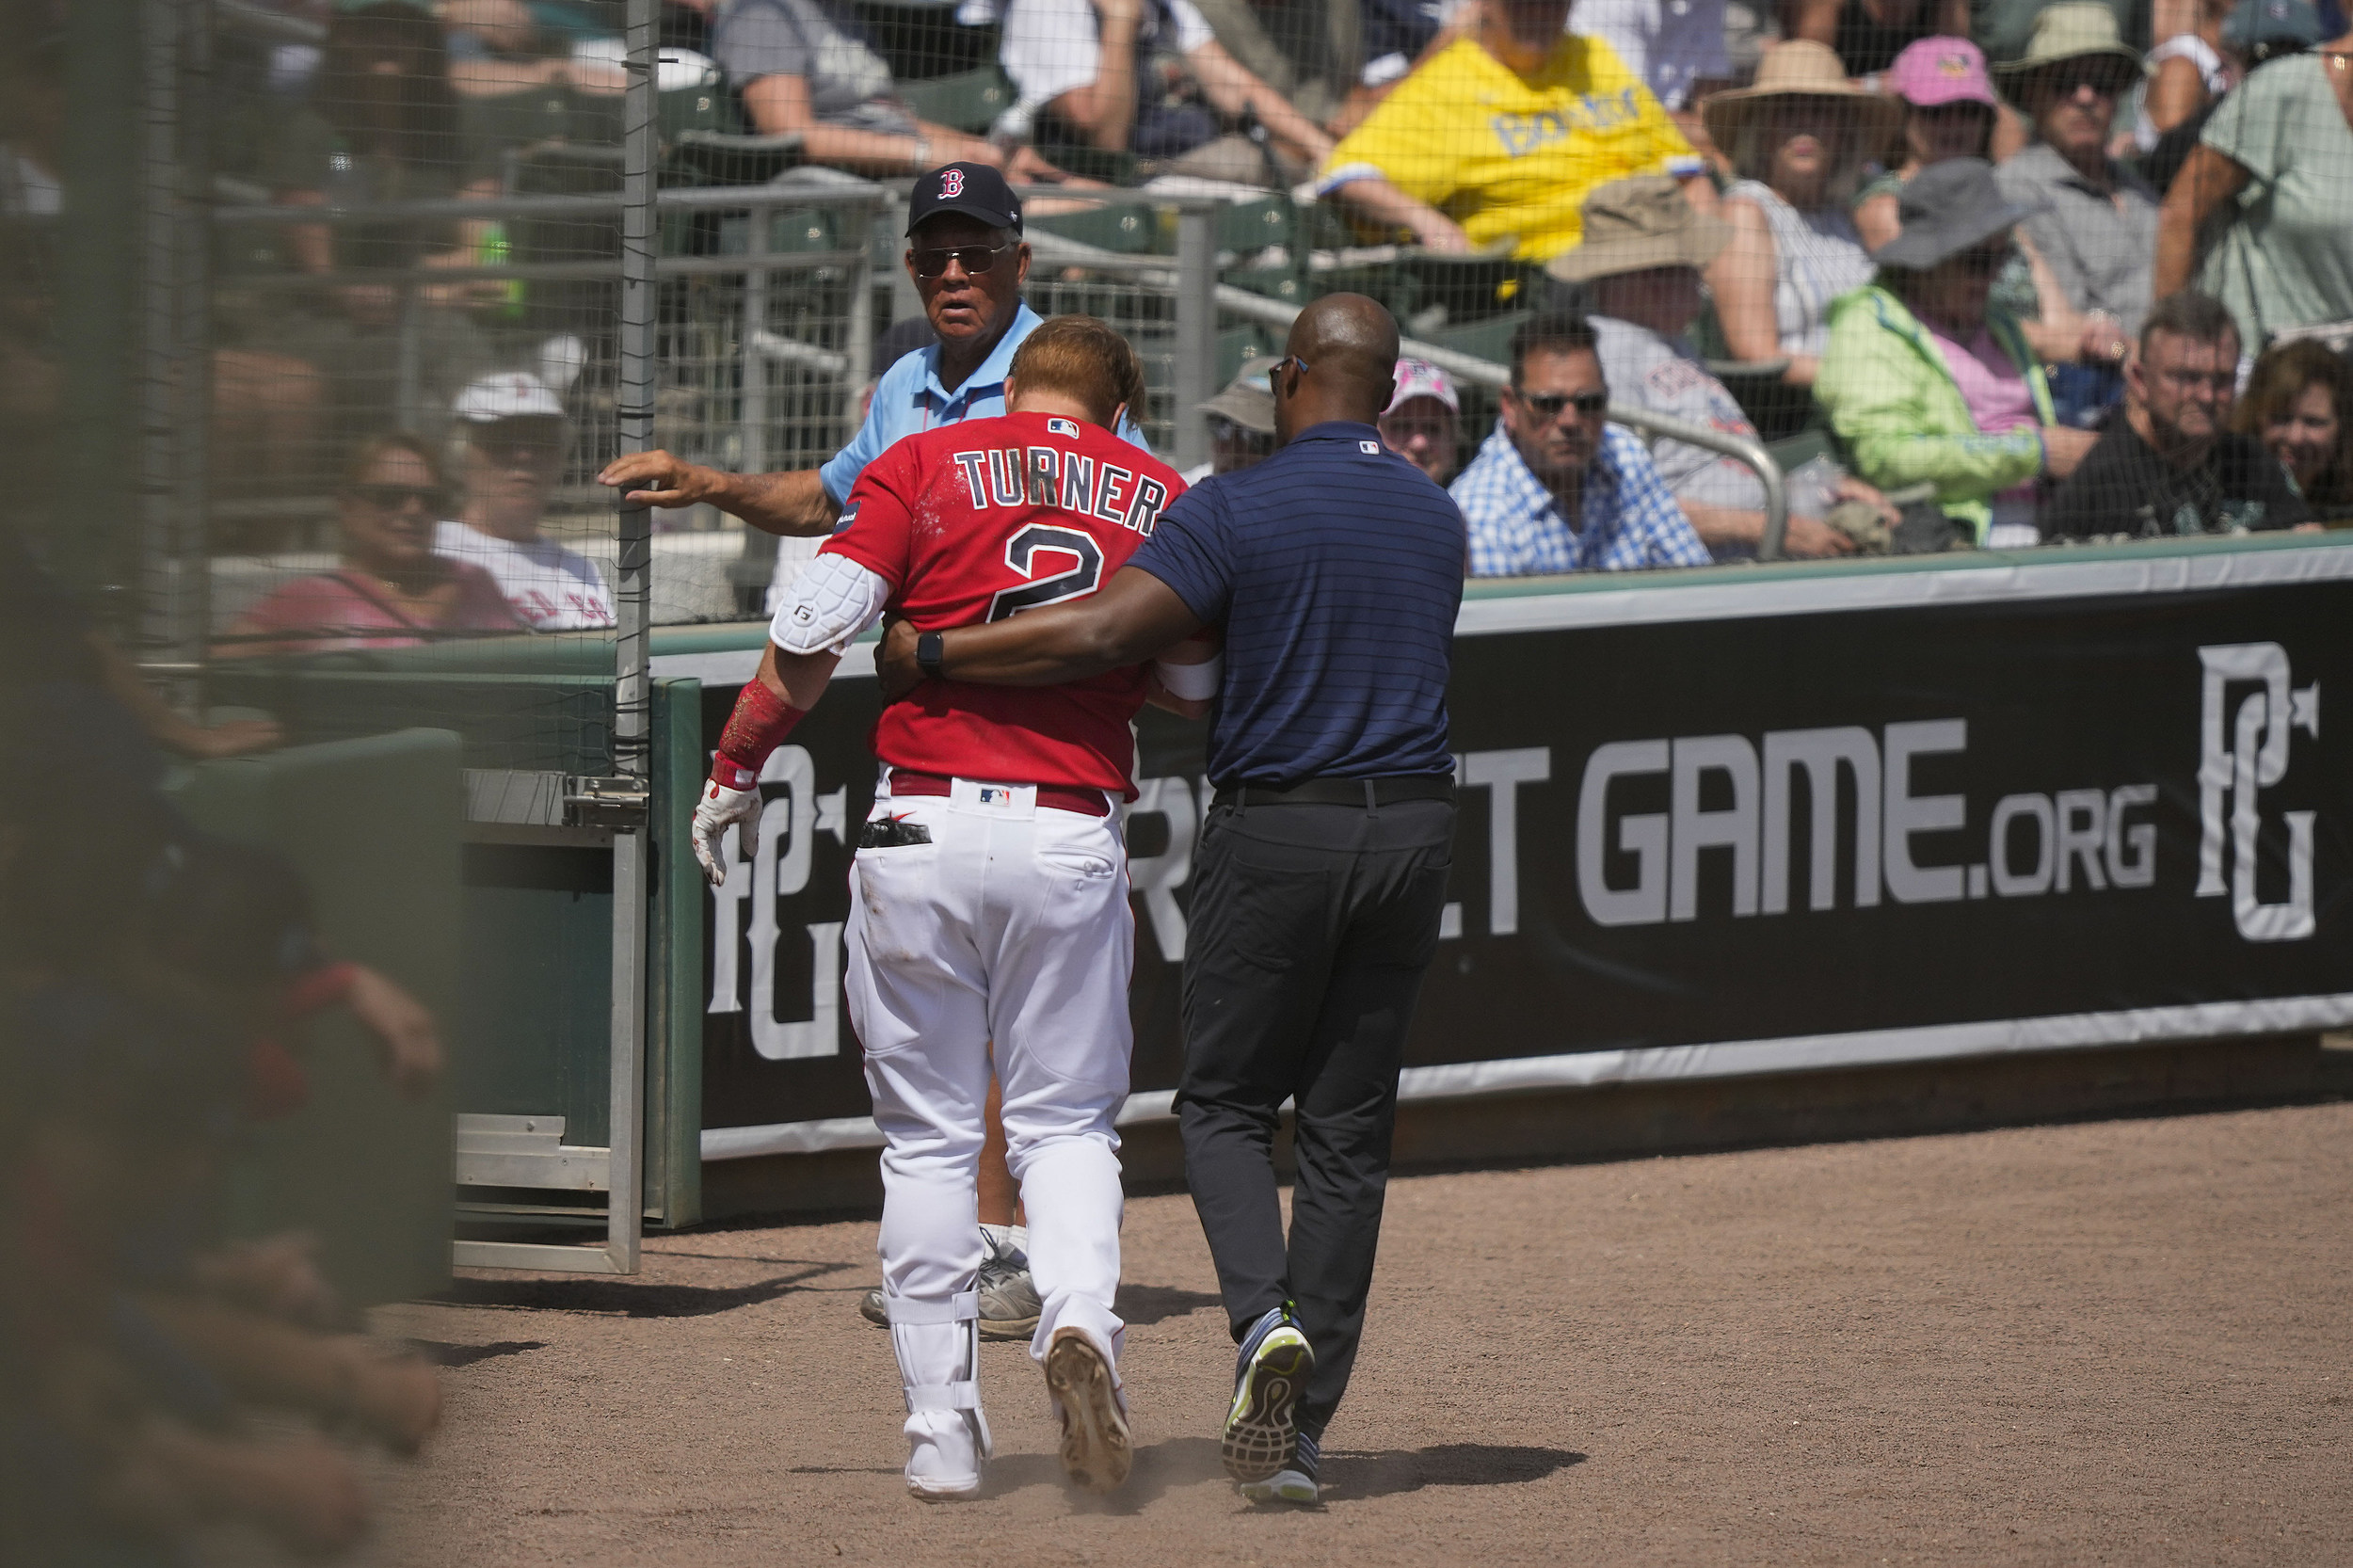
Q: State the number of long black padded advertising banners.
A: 1